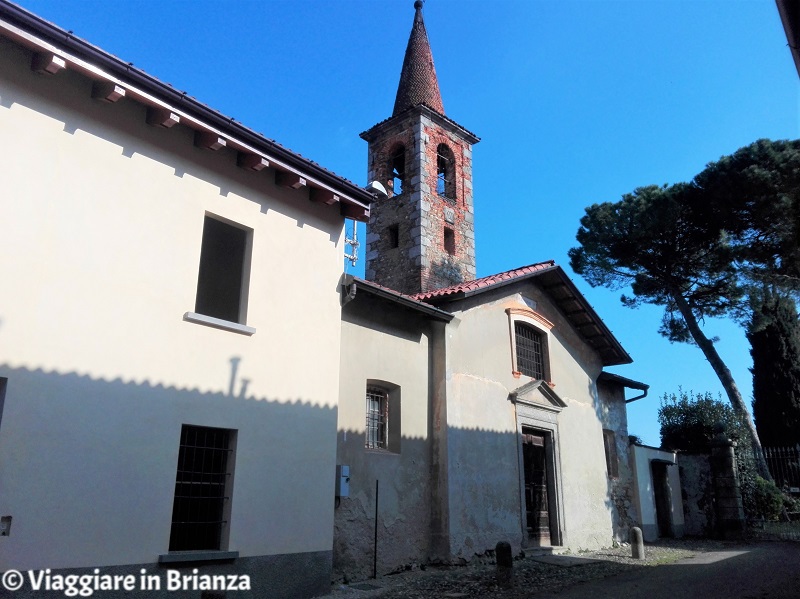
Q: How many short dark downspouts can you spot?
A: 2